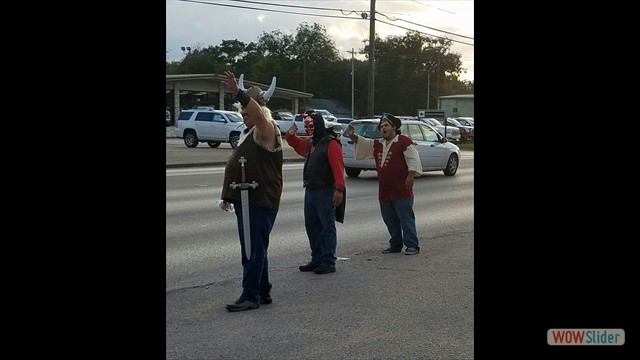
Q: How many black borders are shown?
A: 2